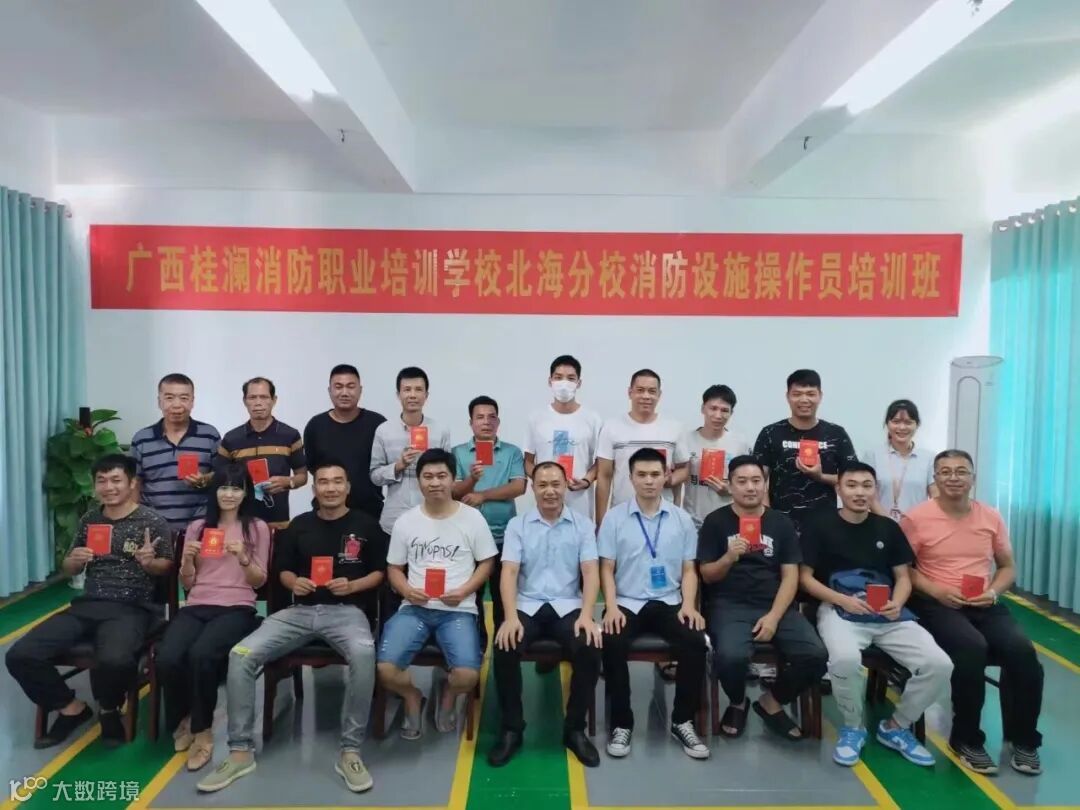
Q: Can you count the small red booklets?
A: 15